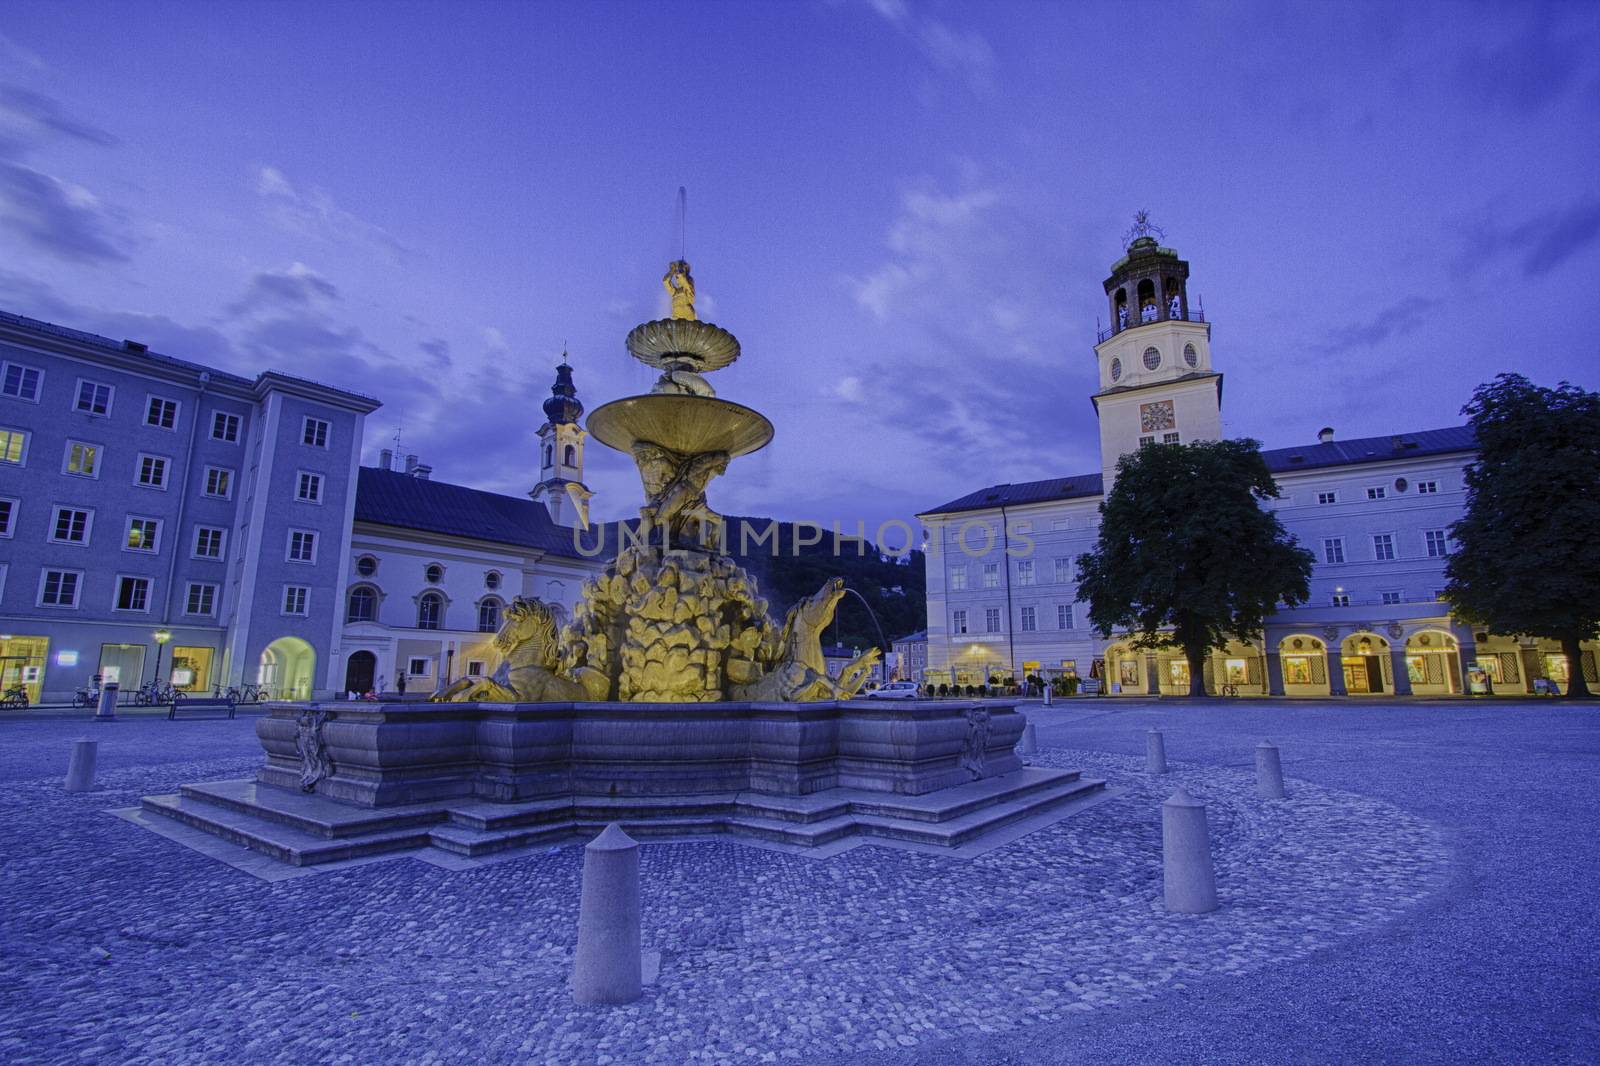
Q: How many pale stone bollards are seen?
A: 6